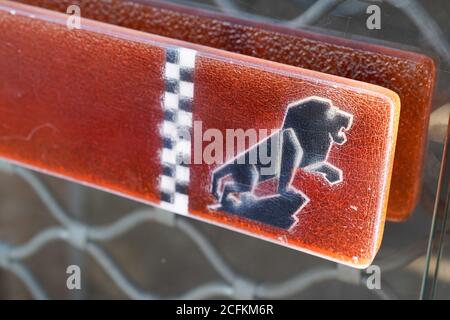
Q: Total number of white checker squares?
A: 11